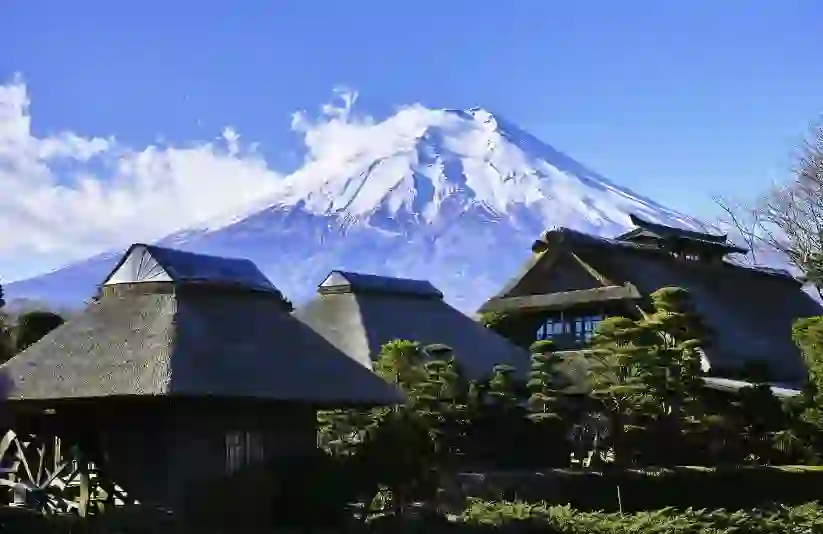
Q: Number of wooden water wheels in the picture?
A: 1